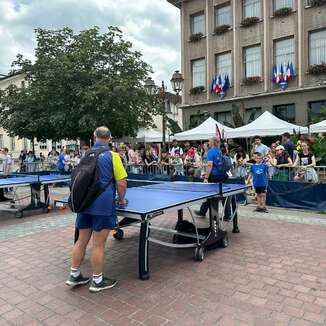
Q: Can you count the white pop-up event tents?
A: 4